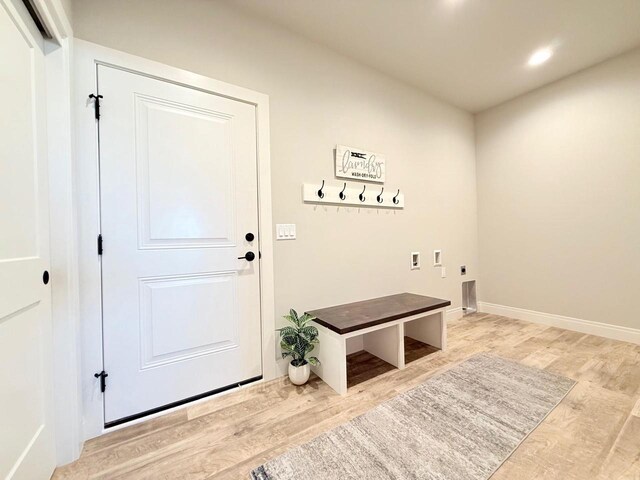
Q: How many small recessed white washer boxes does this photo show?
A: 2